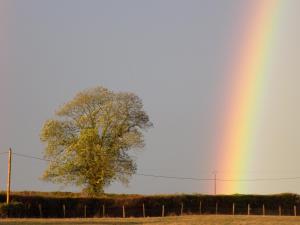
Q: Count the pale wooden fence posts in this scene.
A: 15